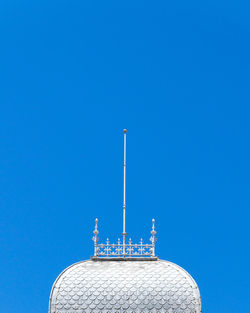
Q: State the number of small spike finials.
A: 4